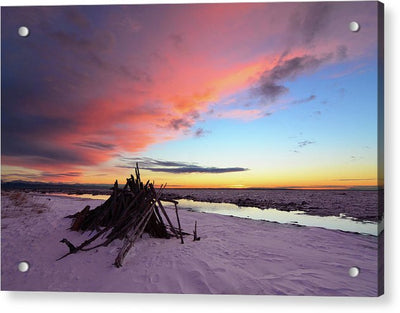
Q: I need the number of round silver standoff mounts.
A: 4